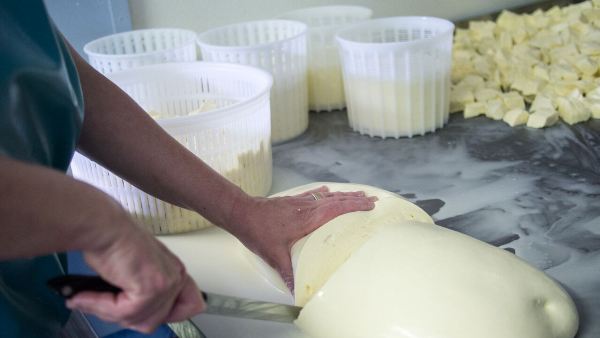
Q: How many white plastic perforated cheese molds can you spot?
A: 5